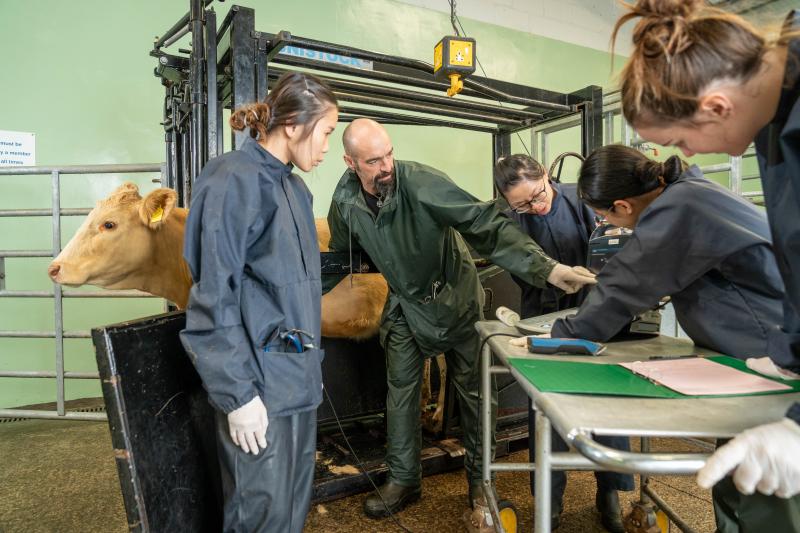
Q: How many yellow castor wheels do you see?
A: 2